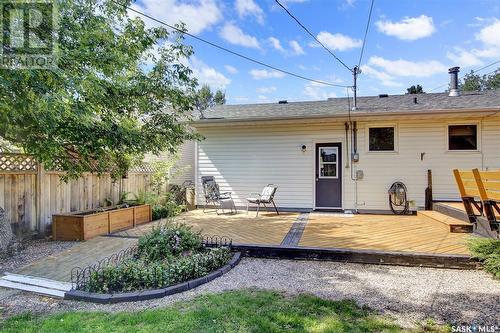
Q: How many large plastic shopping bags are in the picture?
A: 0